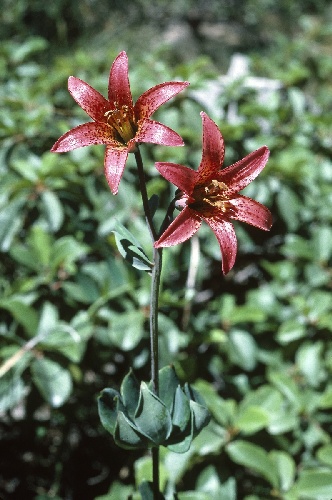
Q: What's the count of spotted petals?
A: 12